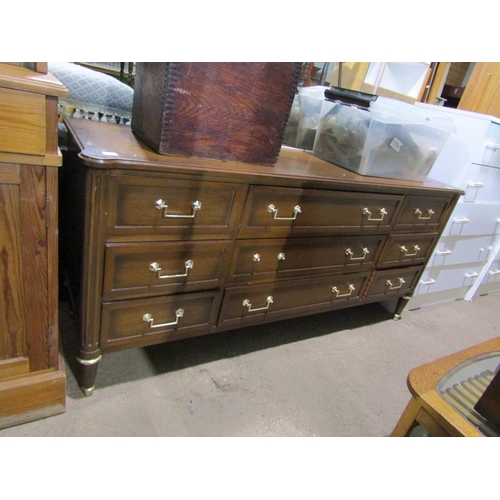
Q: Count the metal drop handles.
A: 11